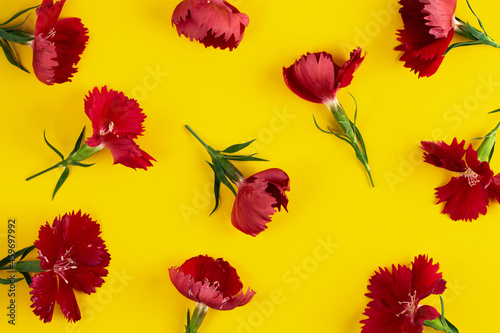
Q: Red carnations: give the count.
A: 10